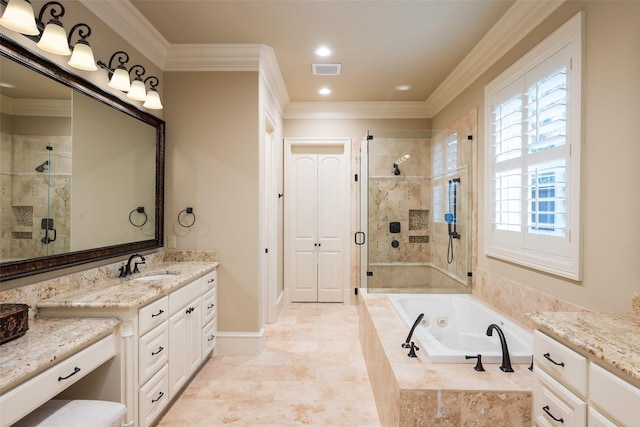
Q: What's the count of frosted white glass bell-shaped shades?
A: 6